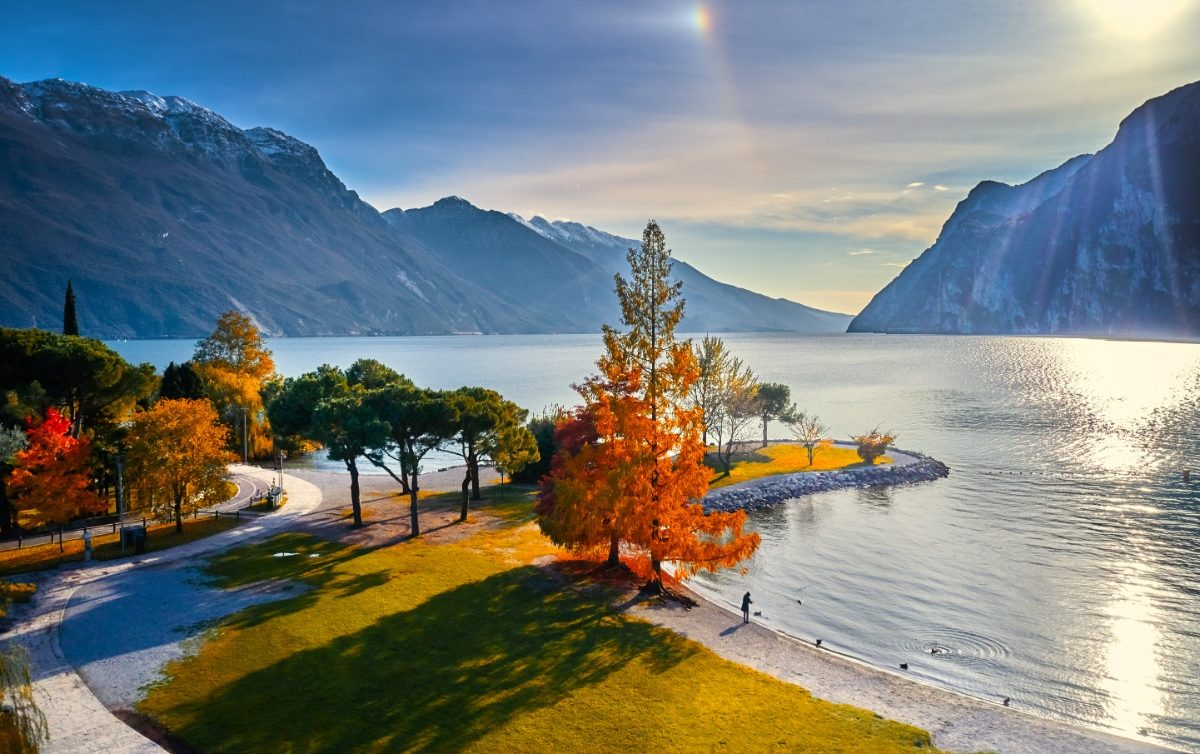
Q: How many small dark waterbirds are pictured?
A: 6